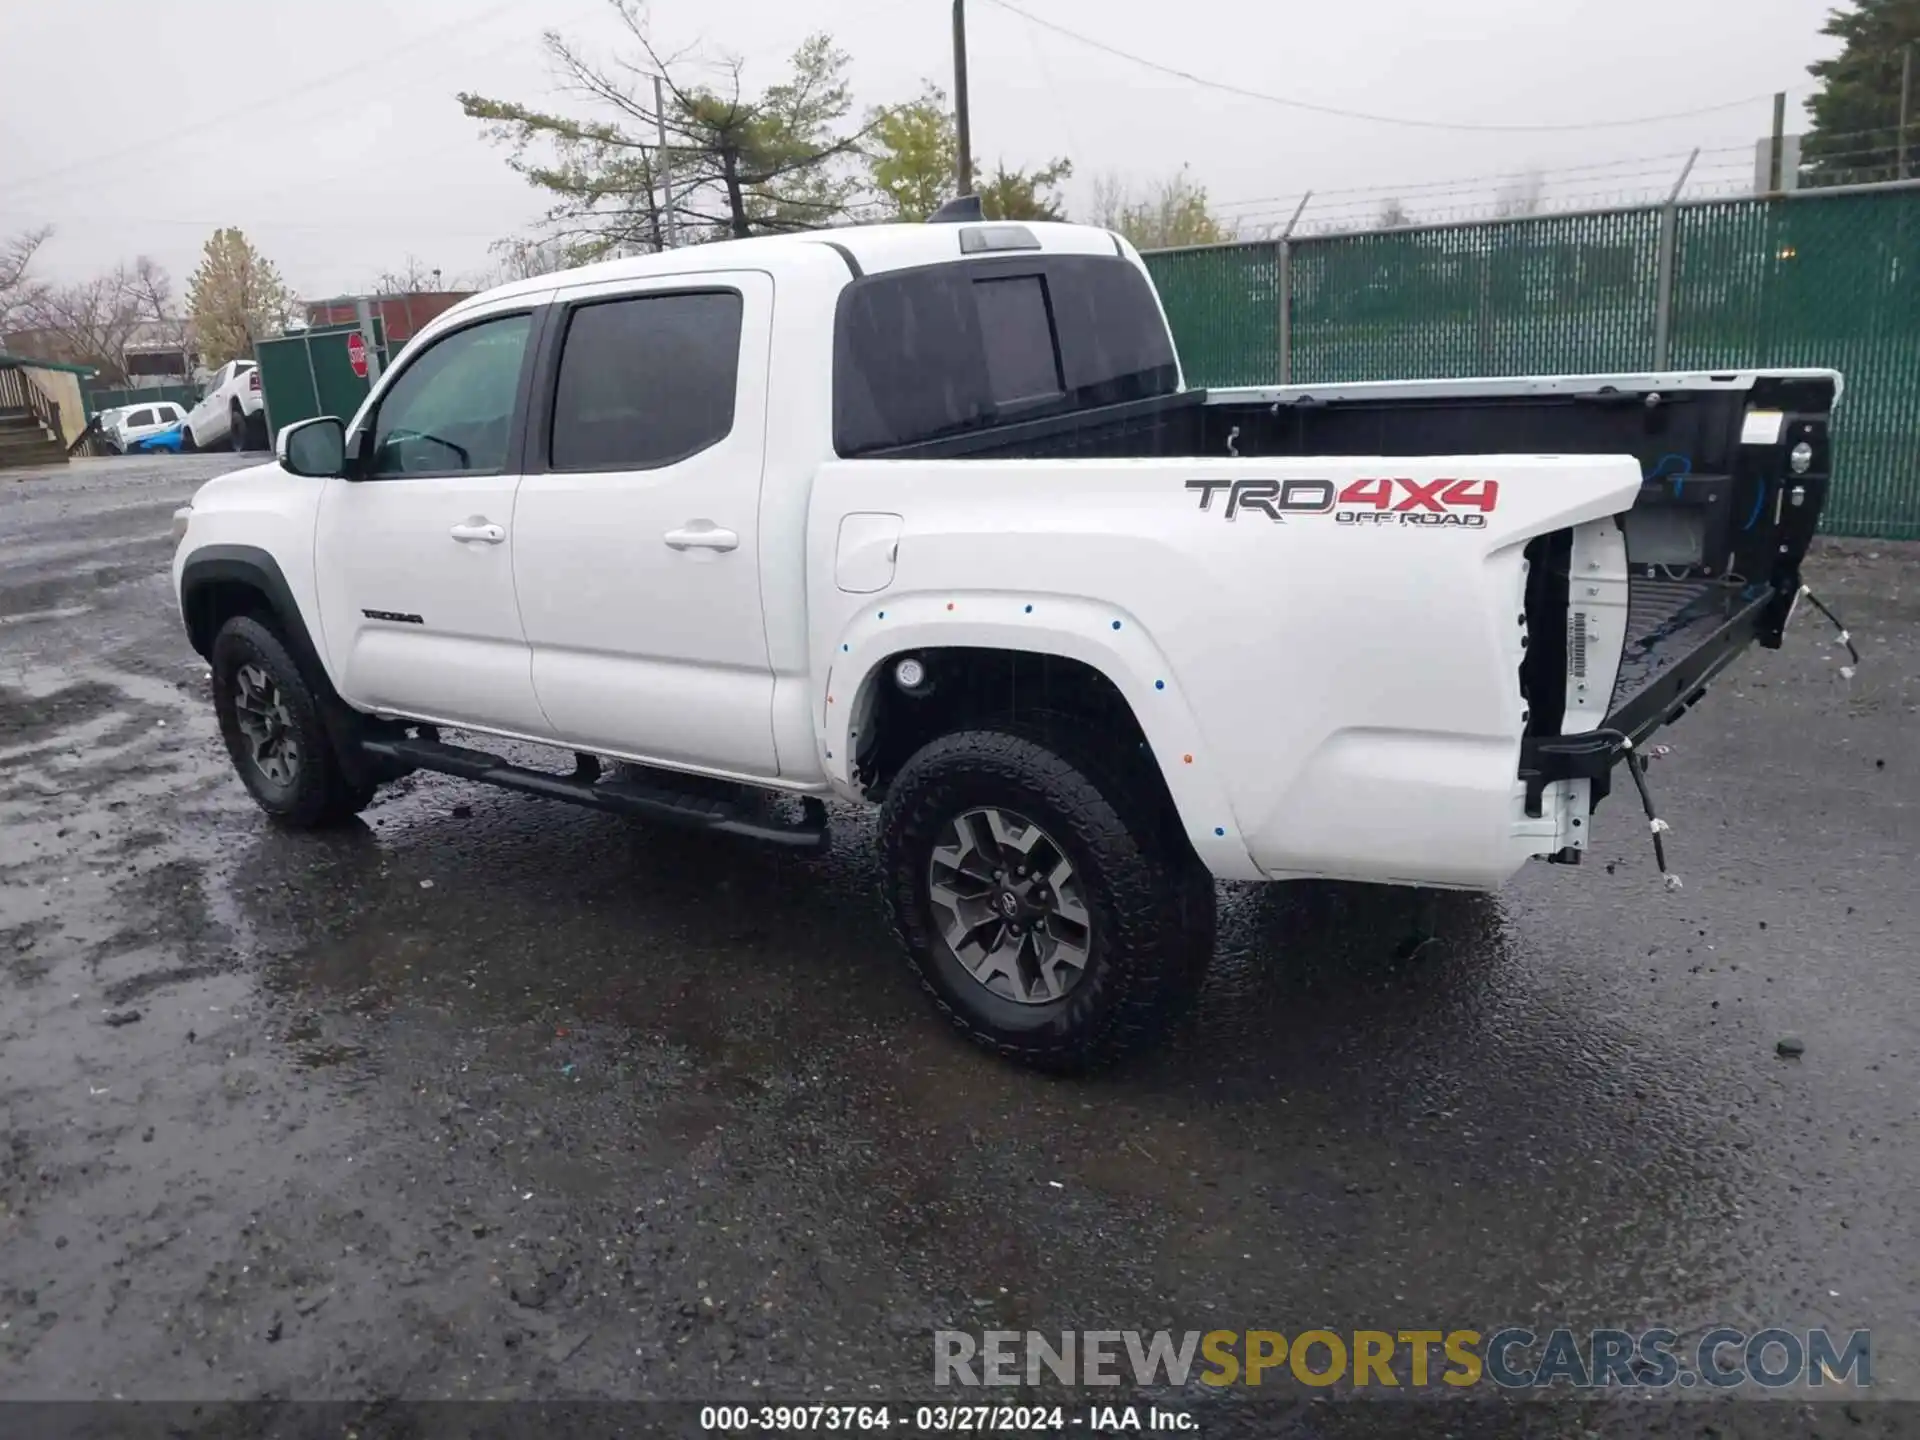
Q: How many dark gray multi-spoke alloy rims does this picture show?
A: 2